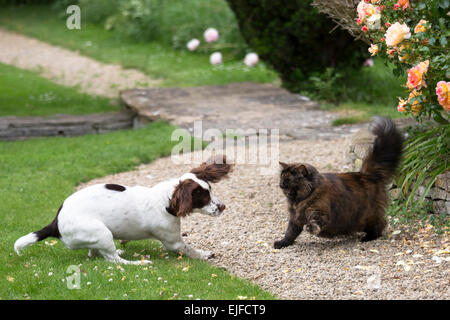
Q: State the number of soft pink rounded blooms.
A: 4